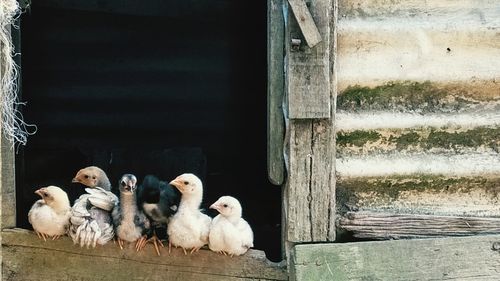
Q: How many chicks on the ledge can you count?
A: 6